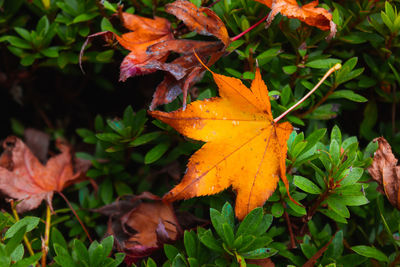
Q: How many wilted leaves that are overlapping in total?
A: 2